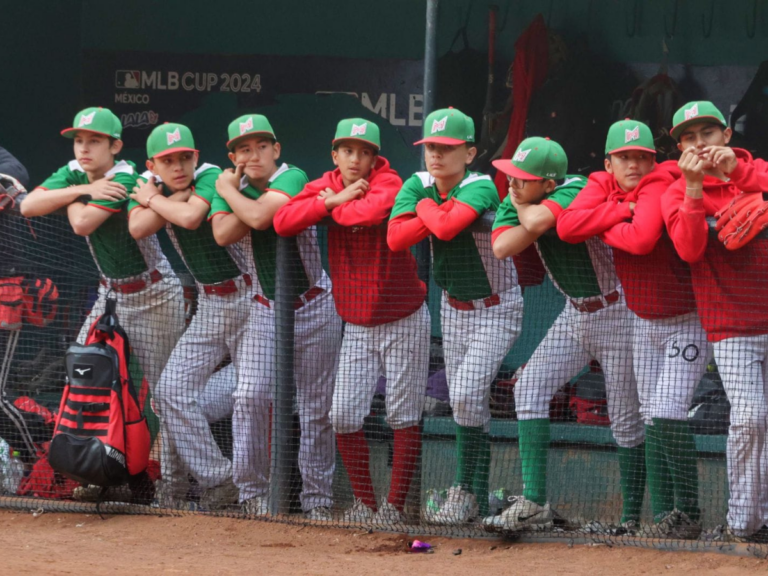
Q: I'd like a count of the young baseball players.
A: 8